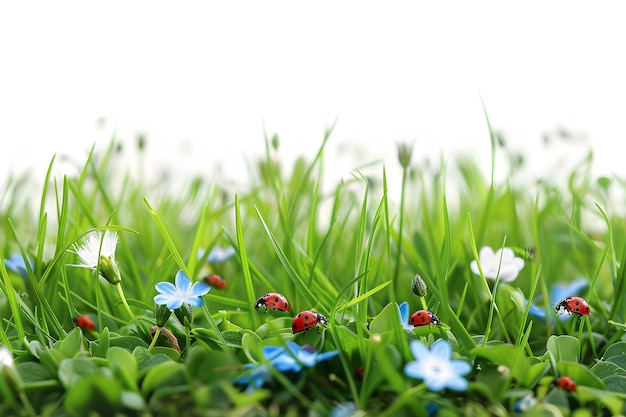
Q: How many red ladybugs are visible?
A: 7